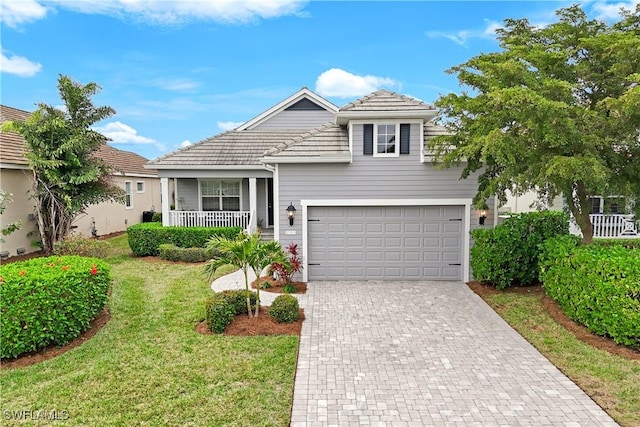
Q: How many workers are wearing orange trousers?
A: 0